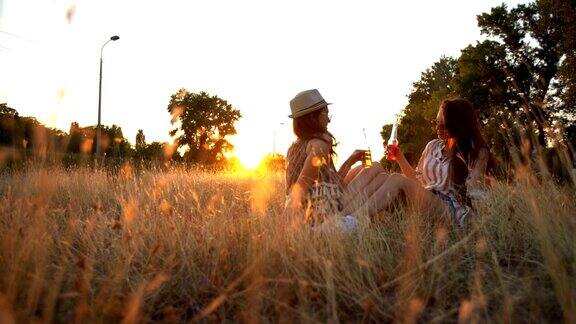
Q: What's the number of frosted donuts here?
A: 0